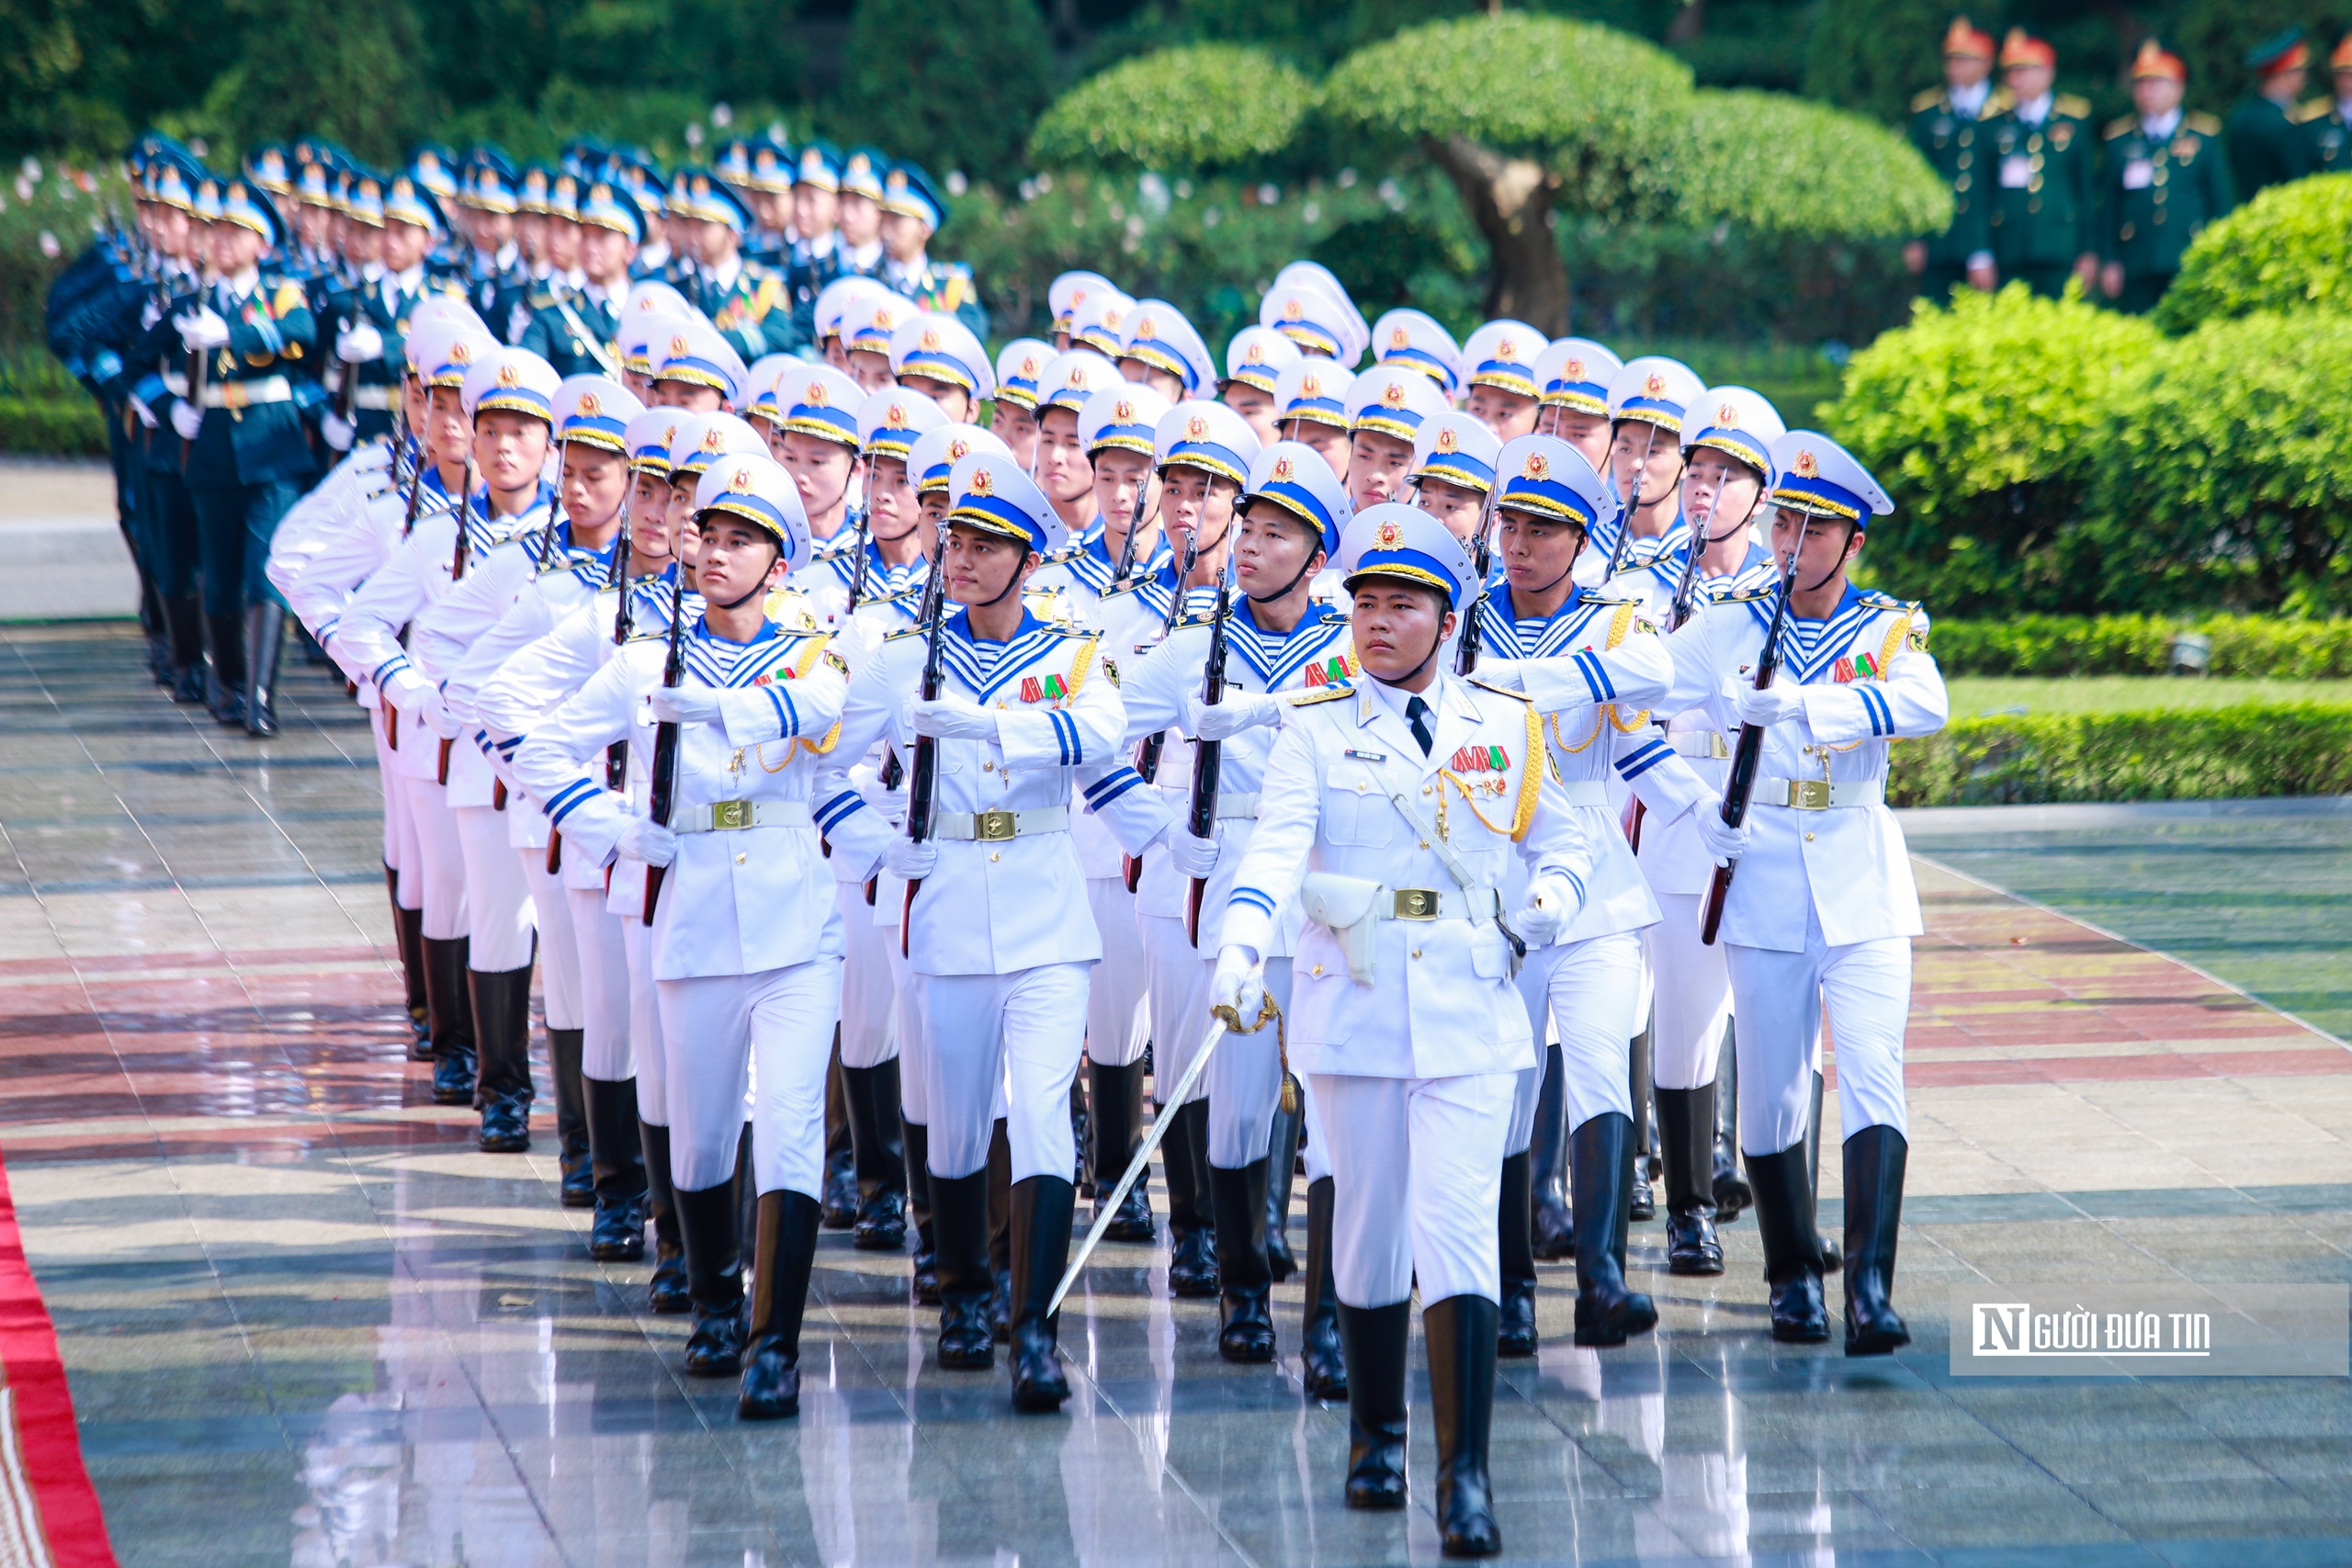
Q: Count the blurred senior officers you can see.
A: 5